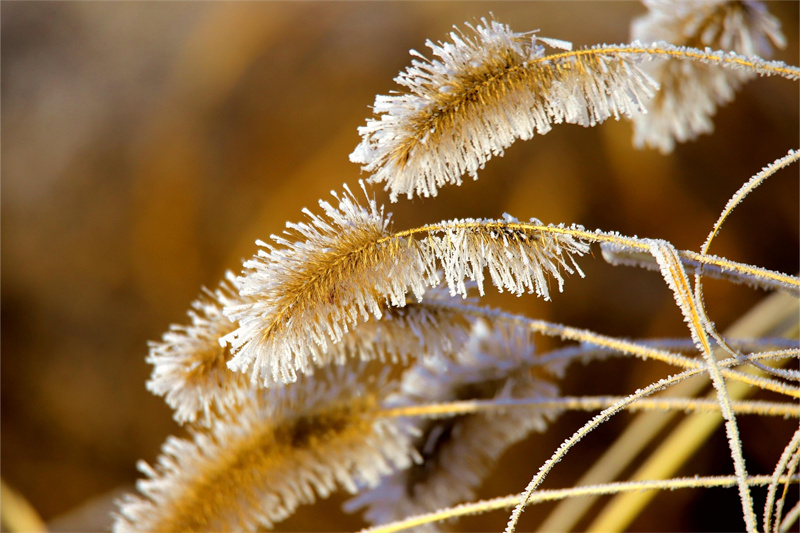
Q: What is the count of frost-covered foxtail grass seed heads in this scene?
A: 6